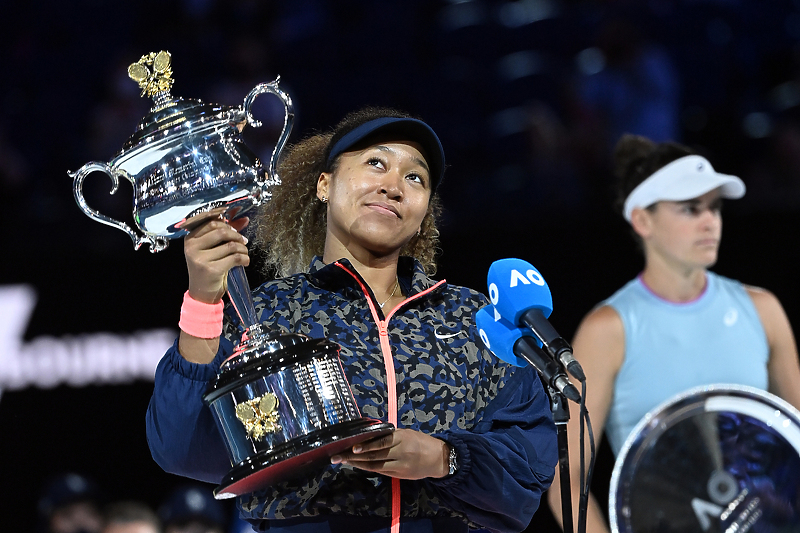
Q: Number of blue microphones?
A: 2